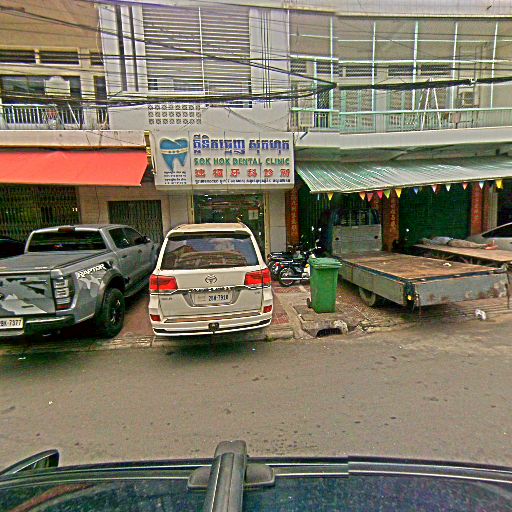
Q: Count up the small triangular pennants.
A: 12